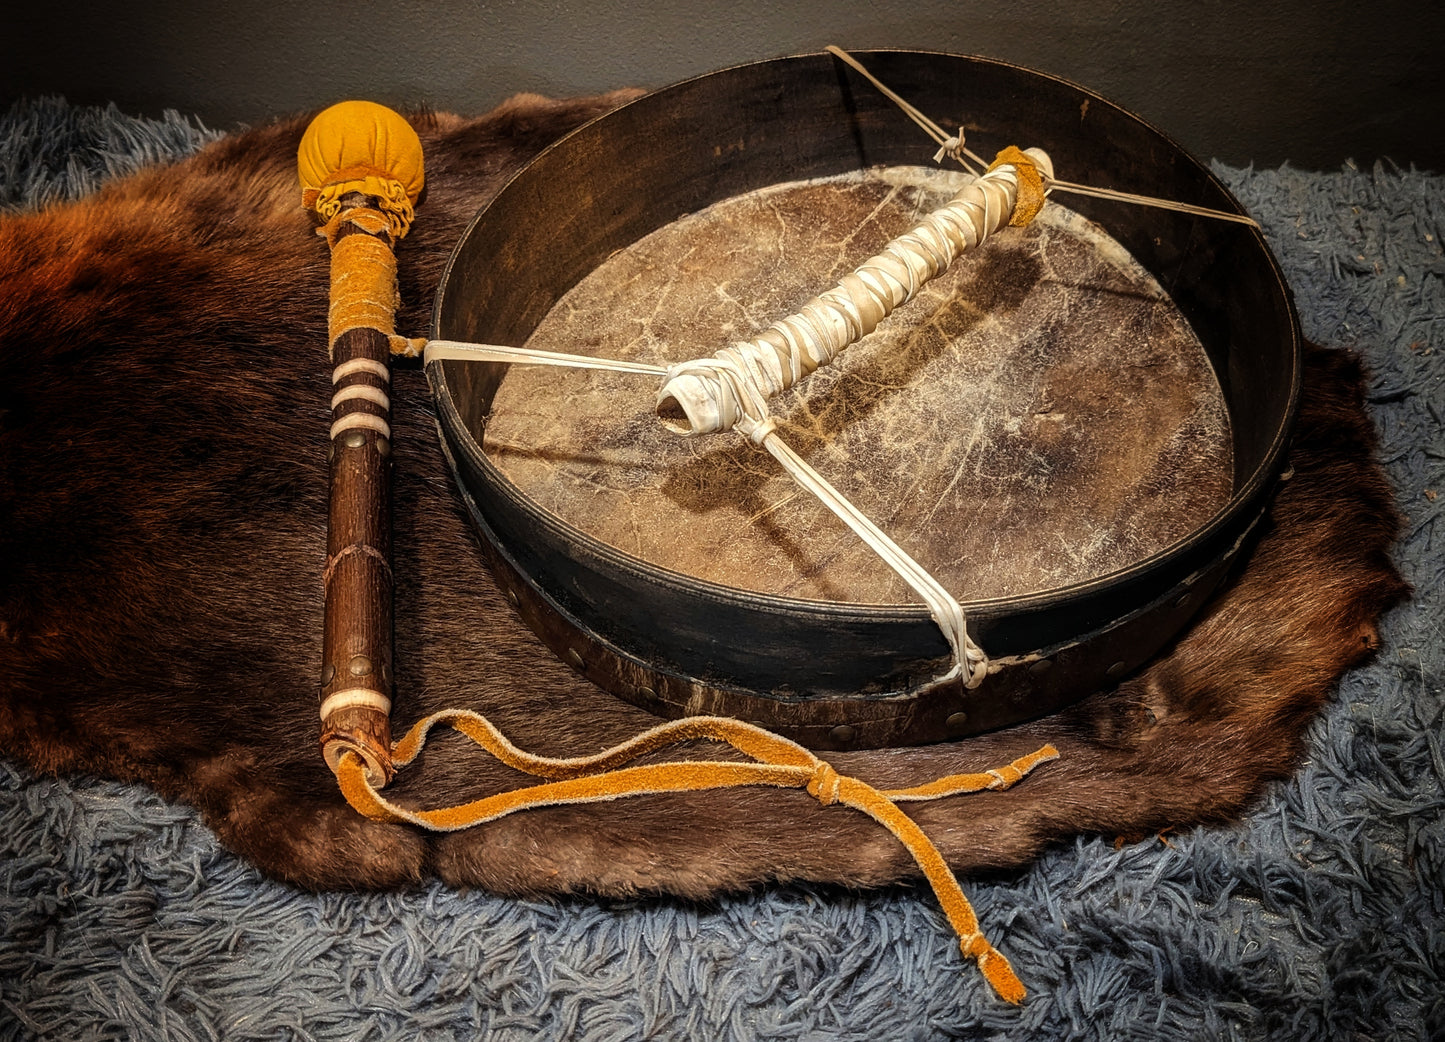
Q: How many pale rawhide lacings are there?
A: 4